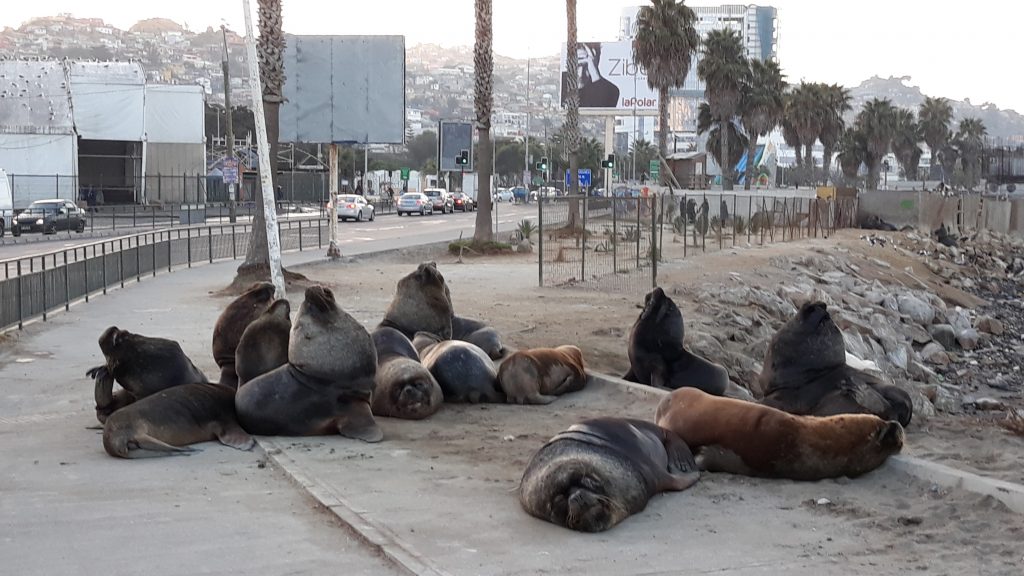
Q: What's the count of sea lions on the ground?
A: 13